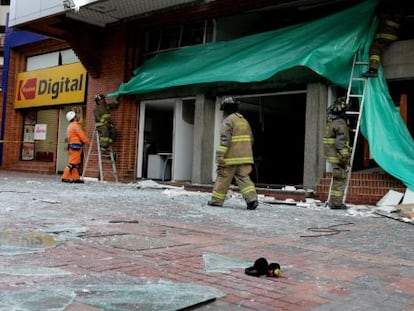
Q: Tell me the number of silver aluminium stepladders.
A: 2